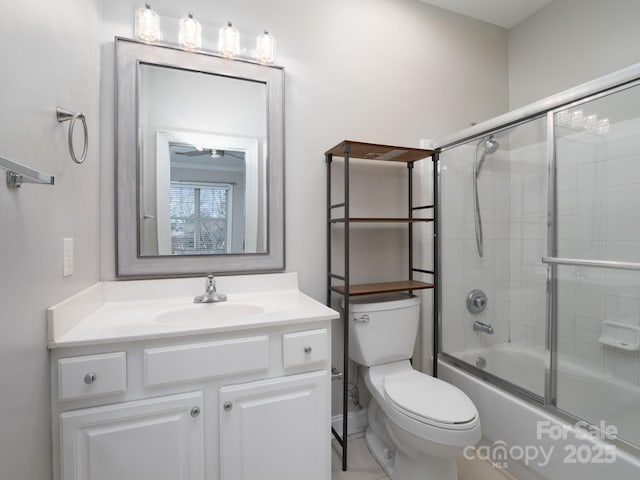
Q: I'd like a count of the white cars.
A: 0